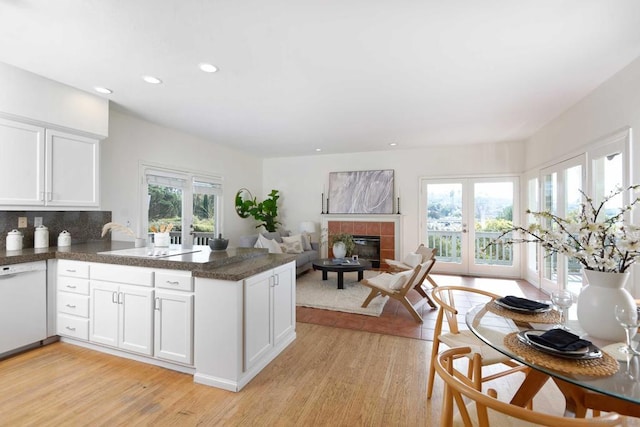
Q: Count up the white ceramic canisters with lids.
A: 3